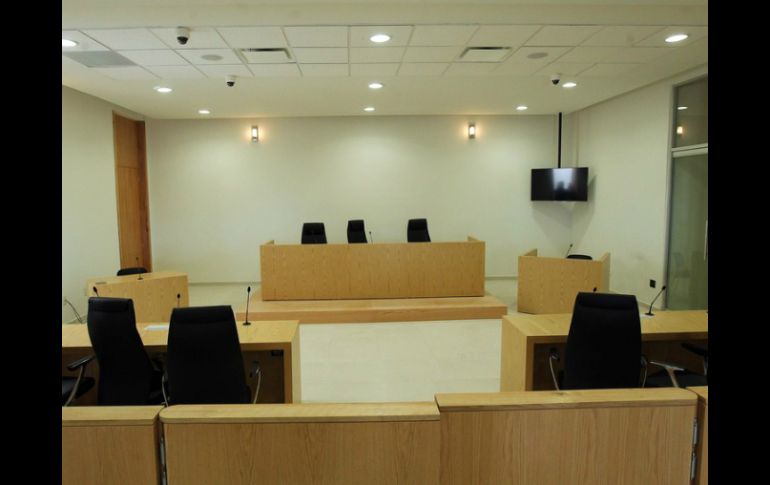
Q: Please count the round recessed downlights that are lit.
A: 9